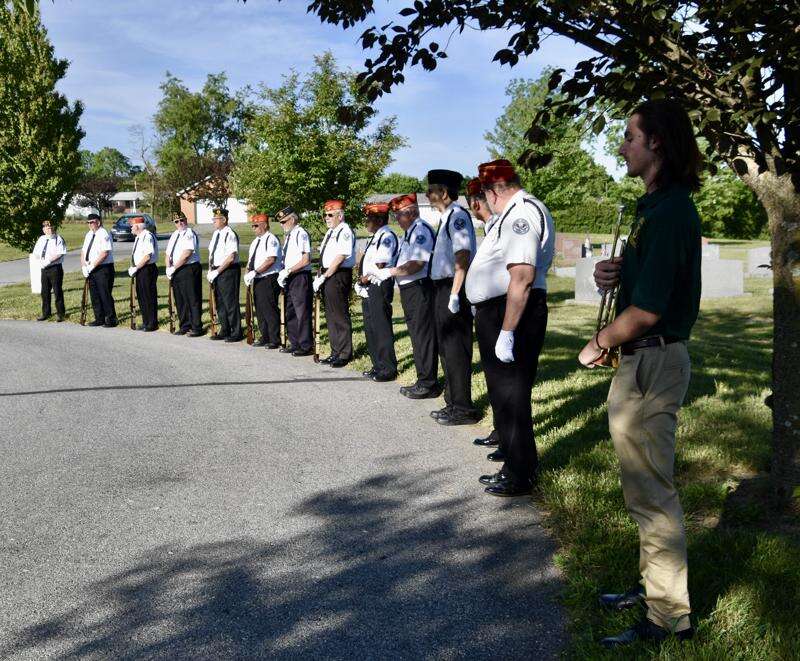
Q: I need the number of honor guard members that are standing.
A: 13